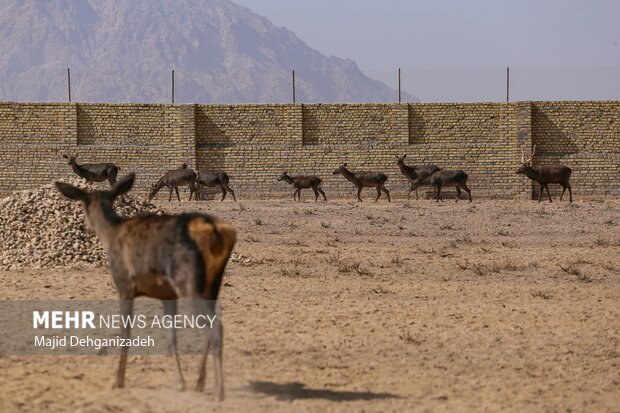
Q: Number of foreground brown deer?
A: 1